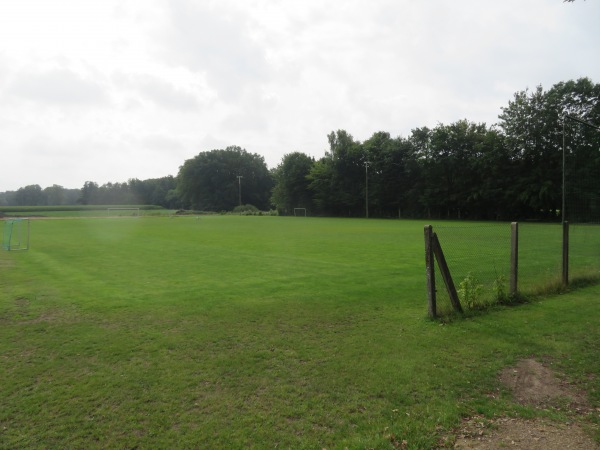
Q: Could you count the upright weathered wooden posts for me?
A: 3